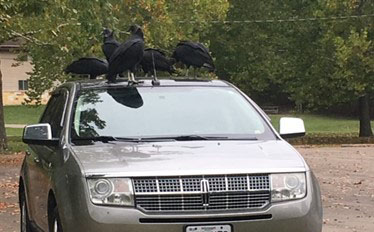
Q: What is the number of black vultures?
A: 5